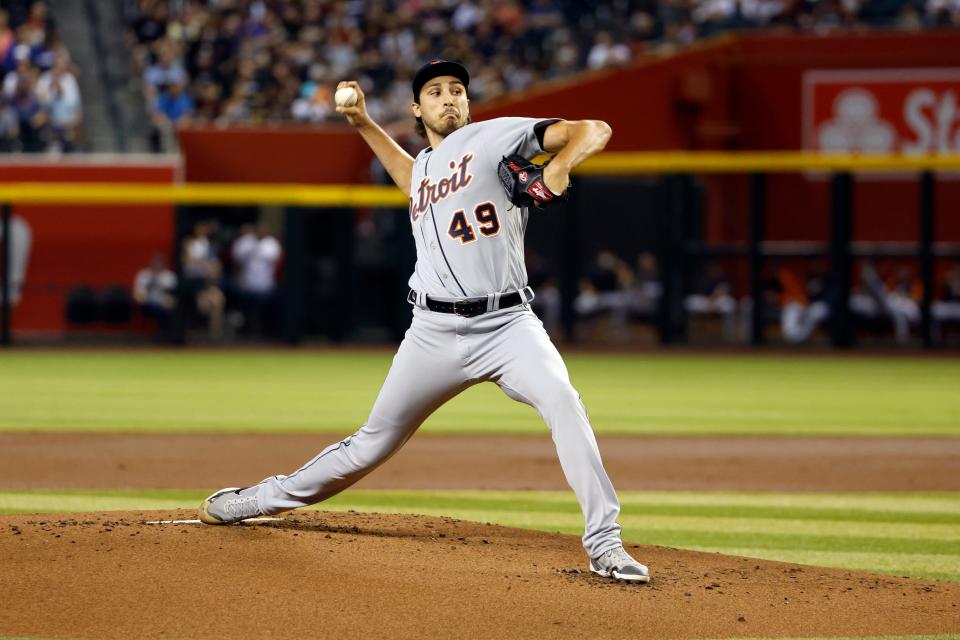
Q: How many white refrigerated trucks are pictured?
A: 0